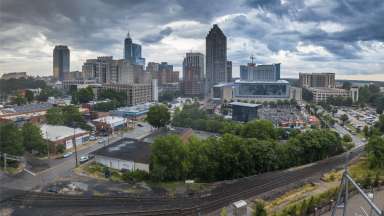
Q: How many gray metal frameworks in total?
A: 1